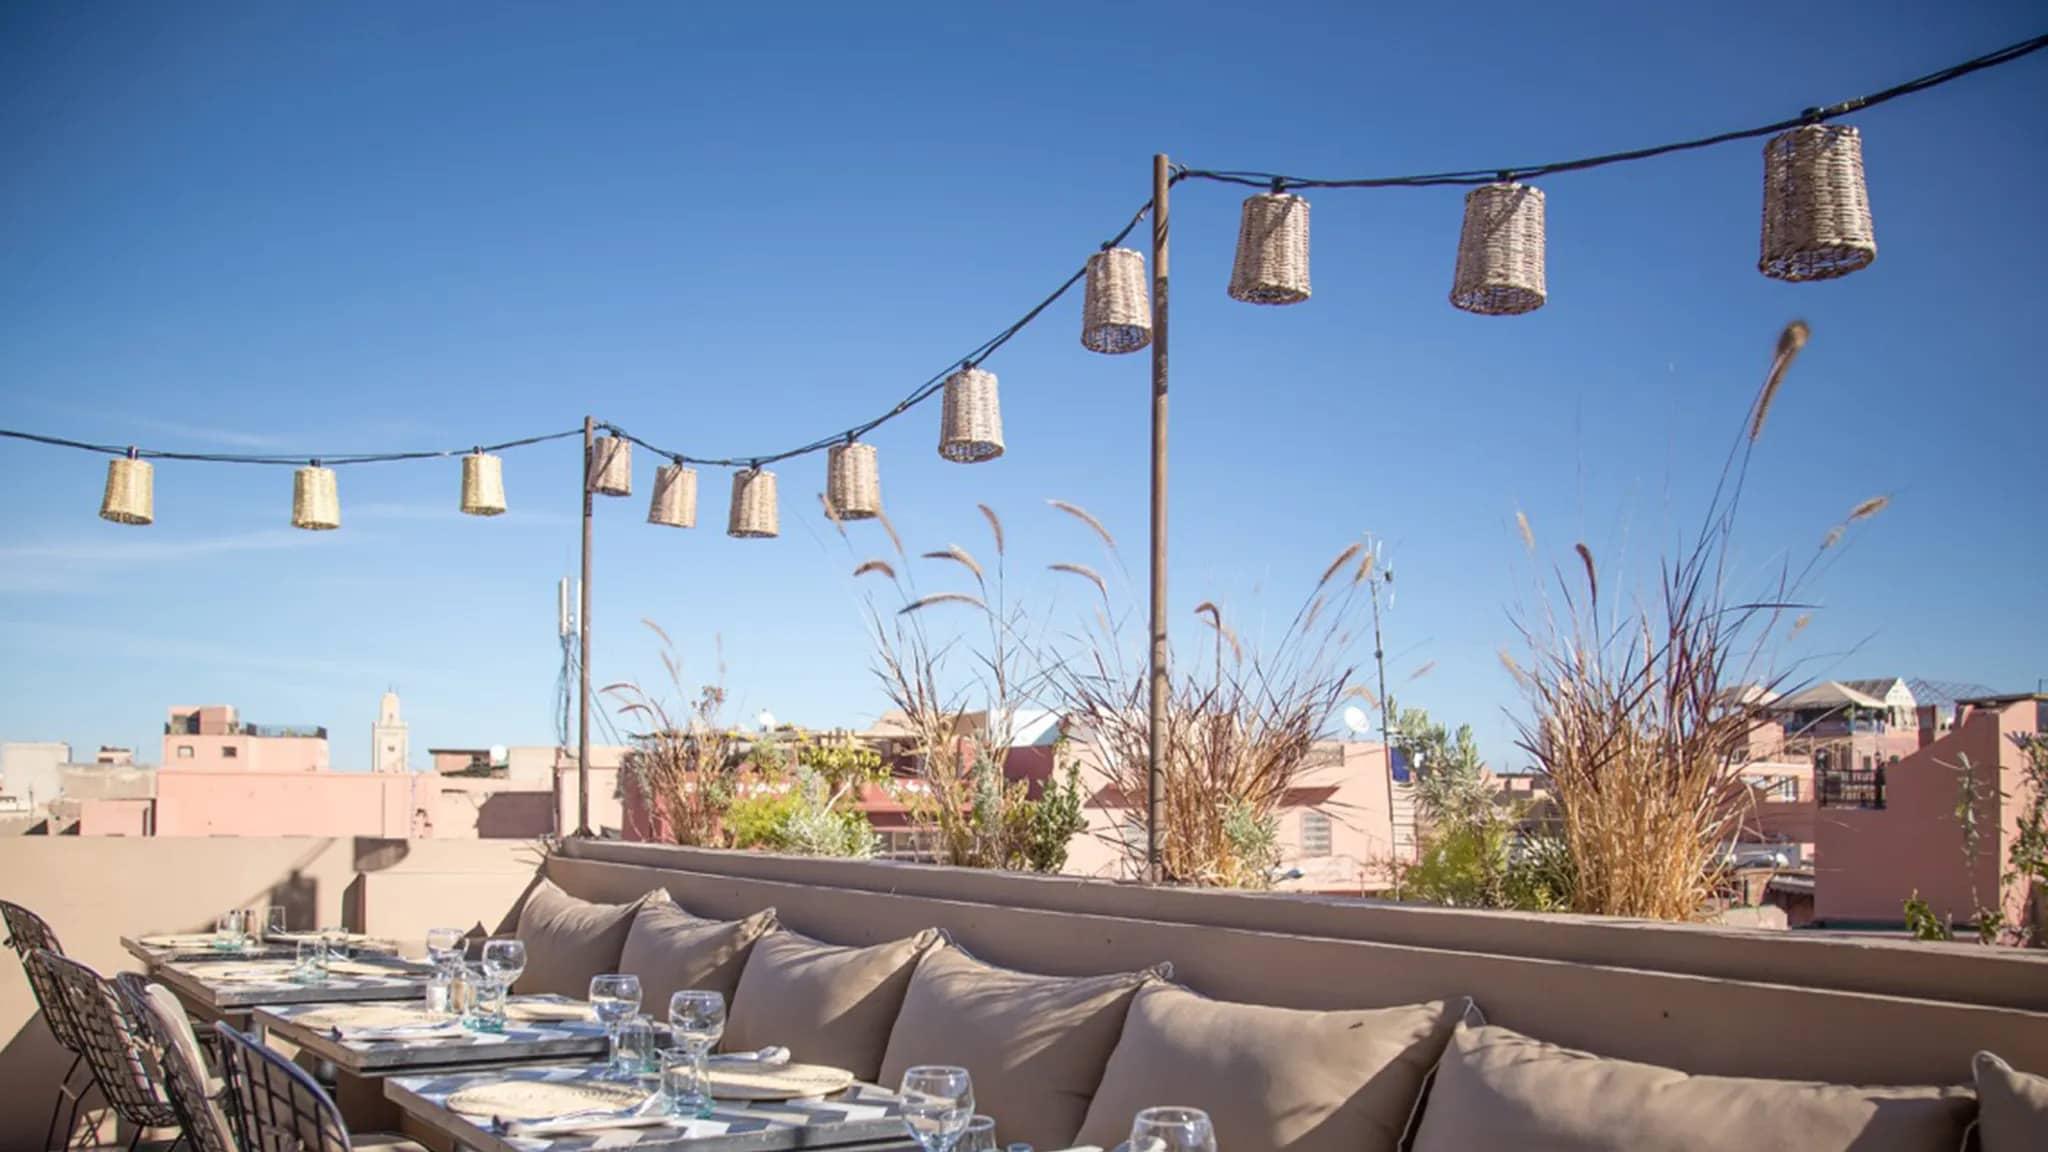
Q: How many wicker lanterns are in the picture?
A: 12